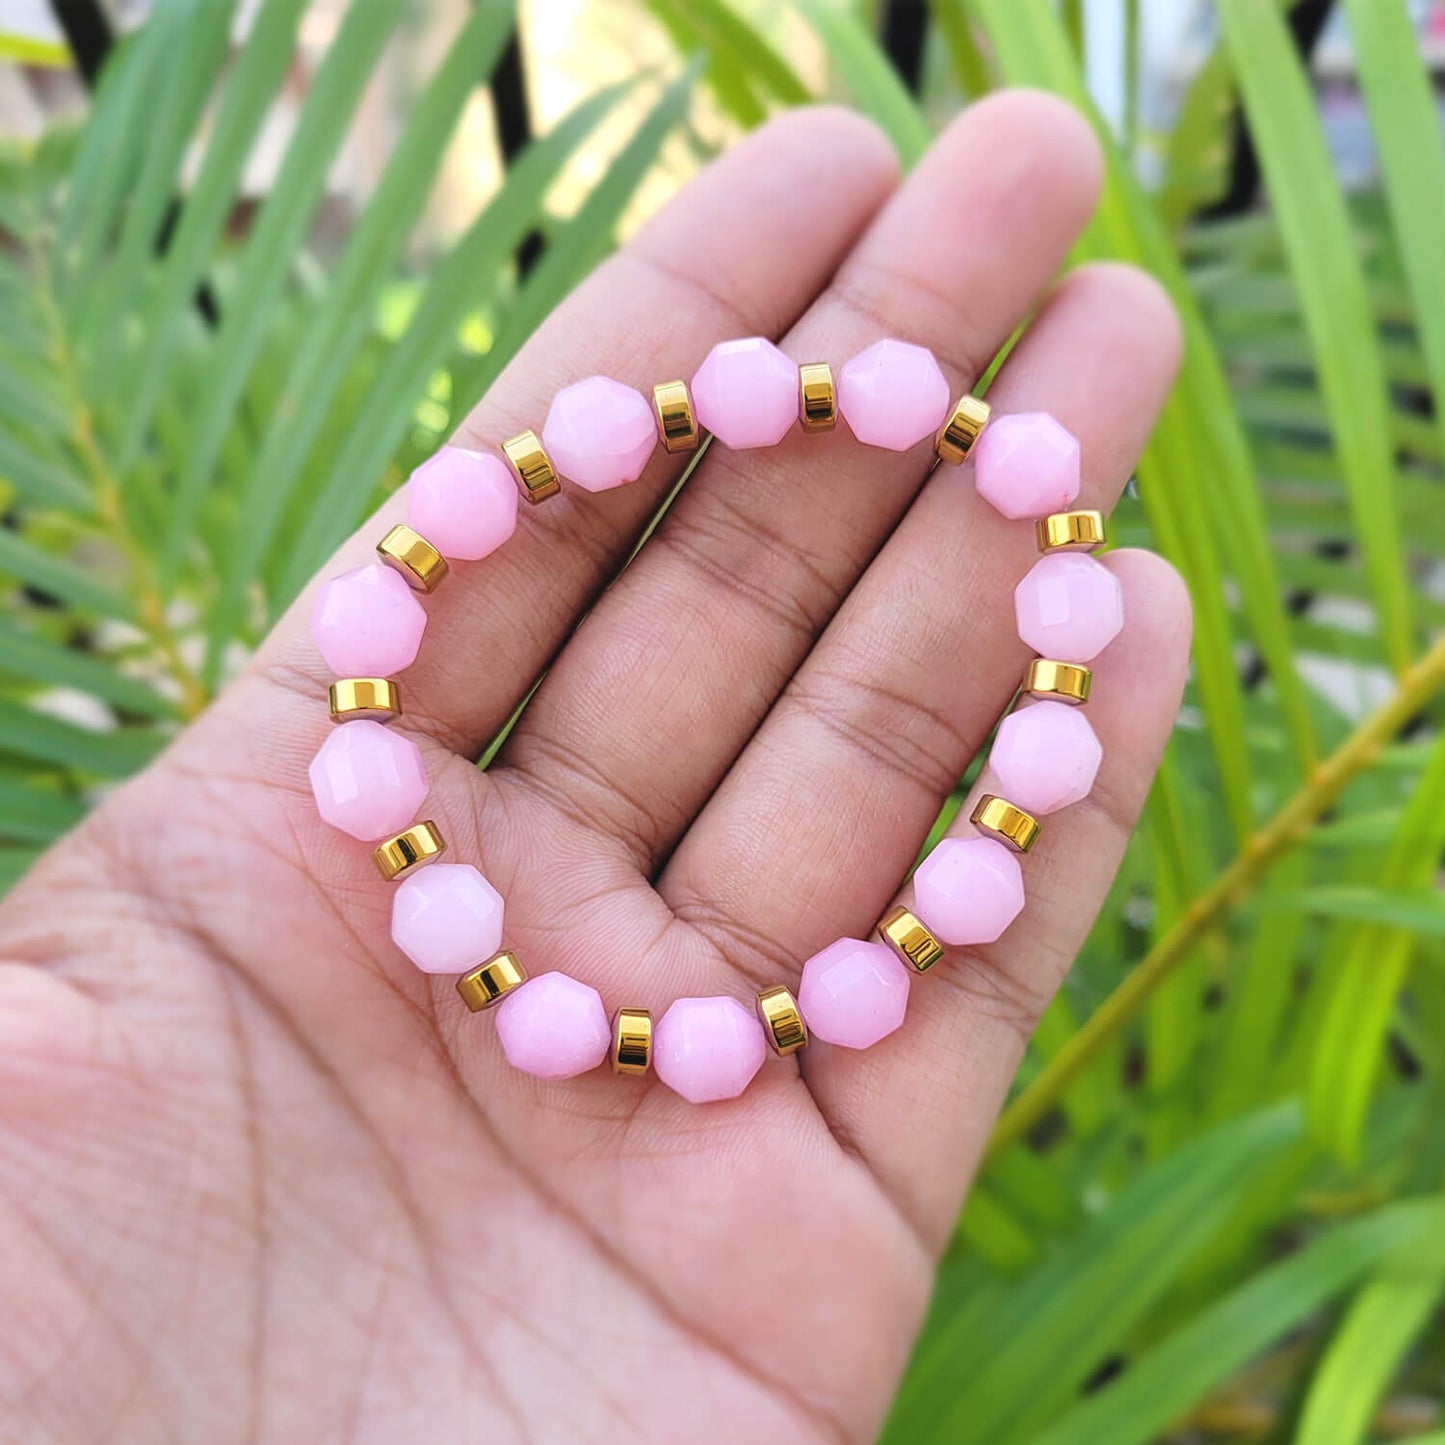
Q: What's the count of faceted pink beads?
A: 14